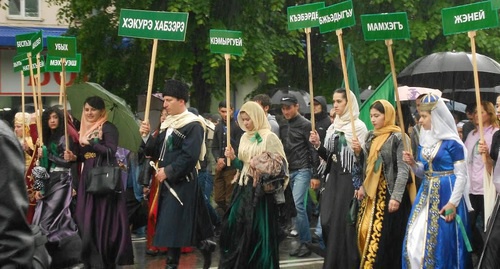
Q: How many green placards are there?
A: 12